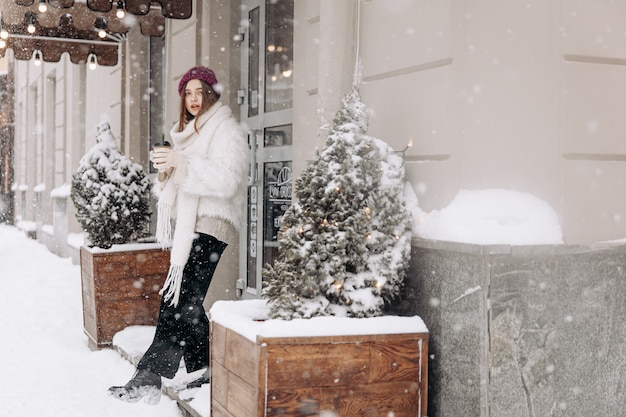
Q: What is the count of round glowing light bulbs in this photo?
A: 8